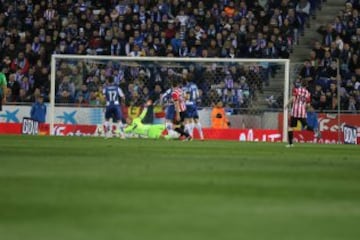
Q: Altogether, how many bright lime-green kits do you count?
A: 1